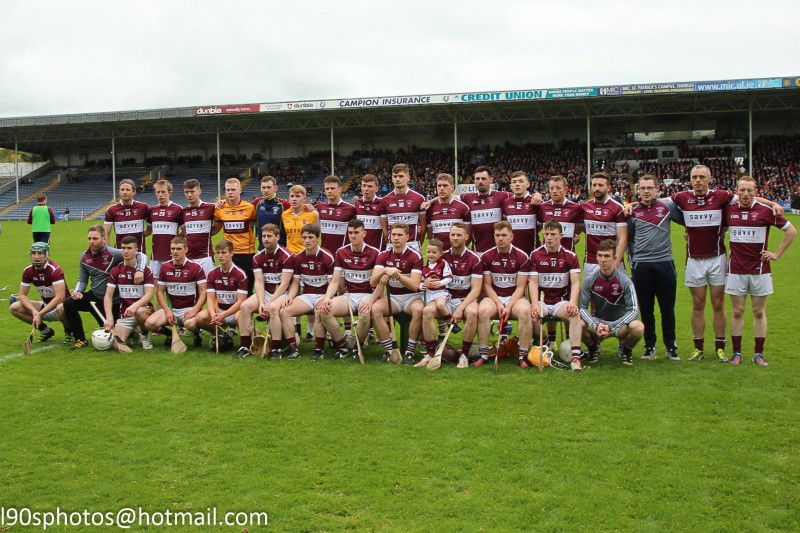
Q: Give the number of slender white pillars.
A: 7